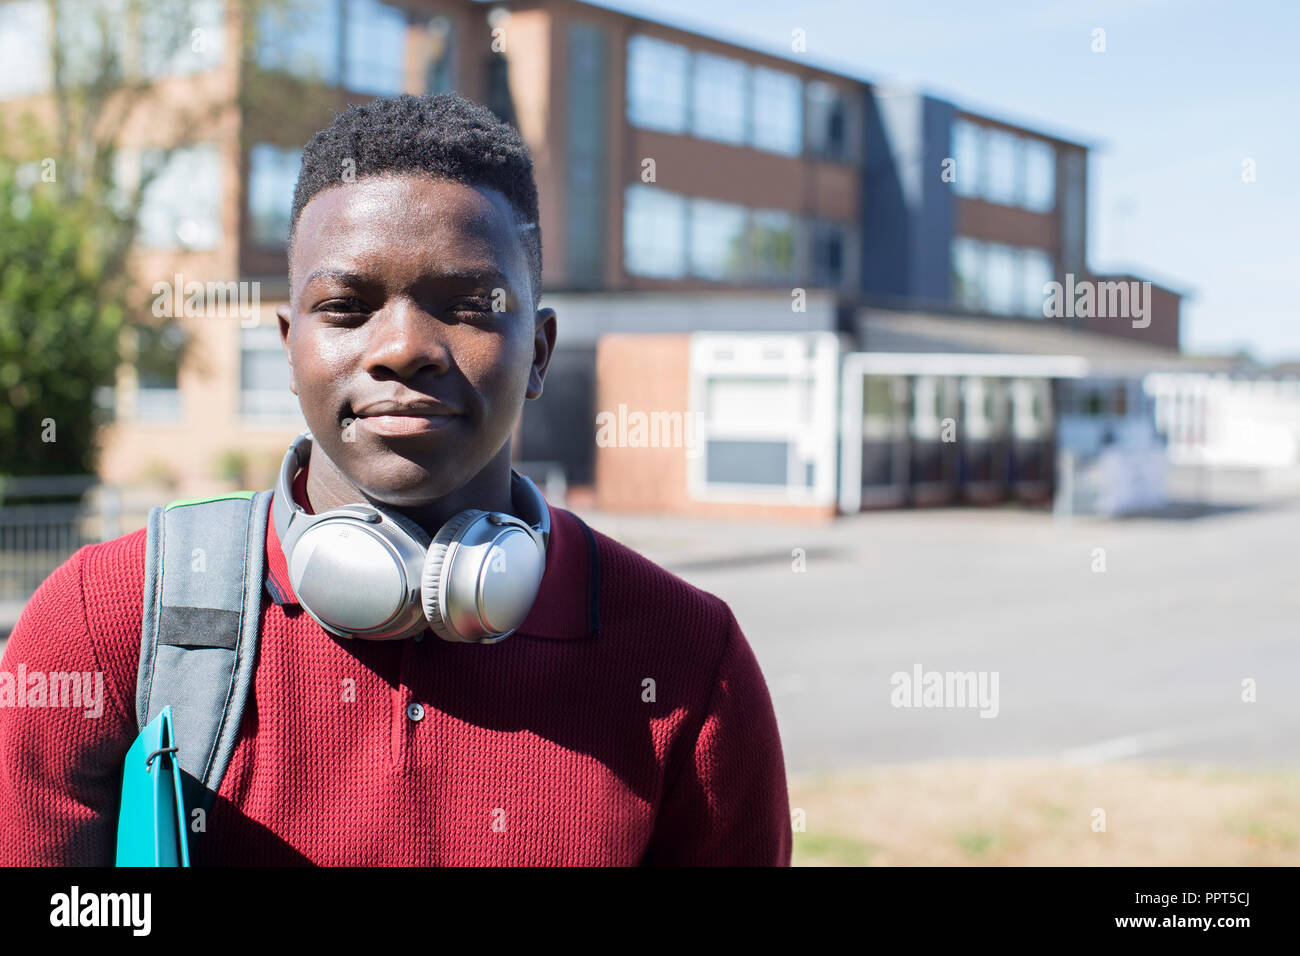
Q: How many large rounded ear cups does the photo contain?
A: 2